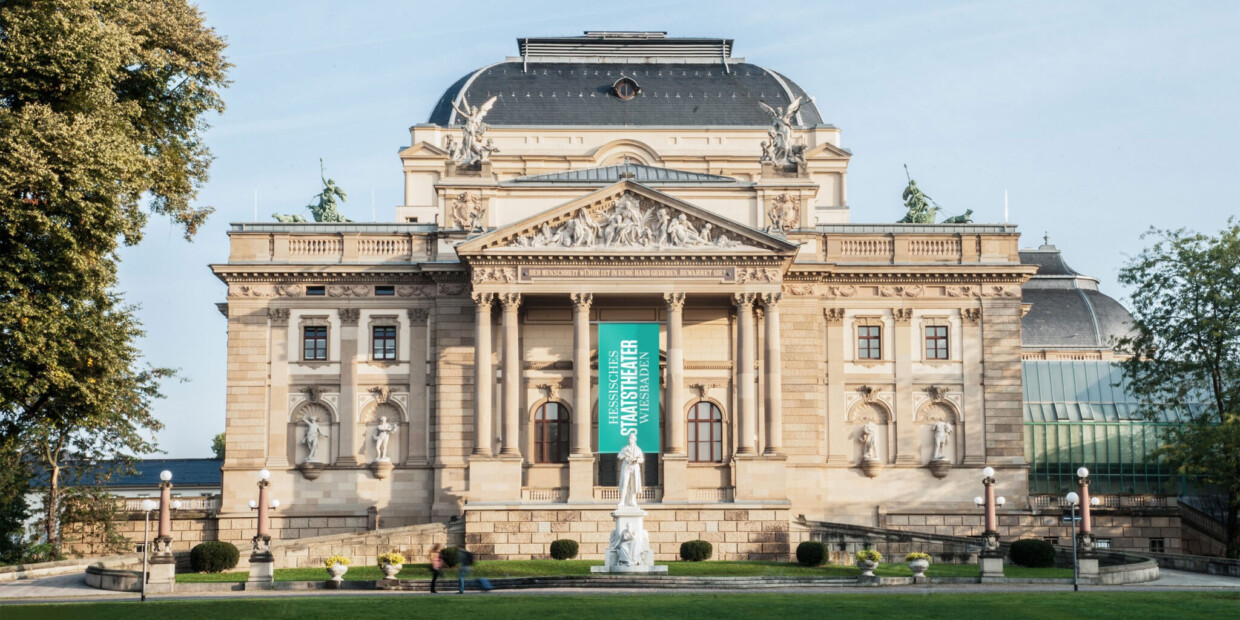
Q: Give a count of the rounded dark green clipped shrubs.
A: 6